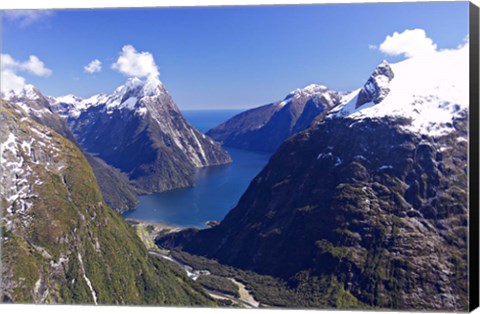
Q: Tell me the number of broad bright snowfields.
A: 1